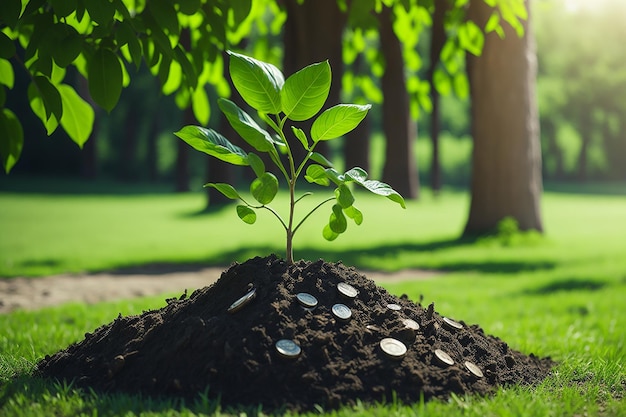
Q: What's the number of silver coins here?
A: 11